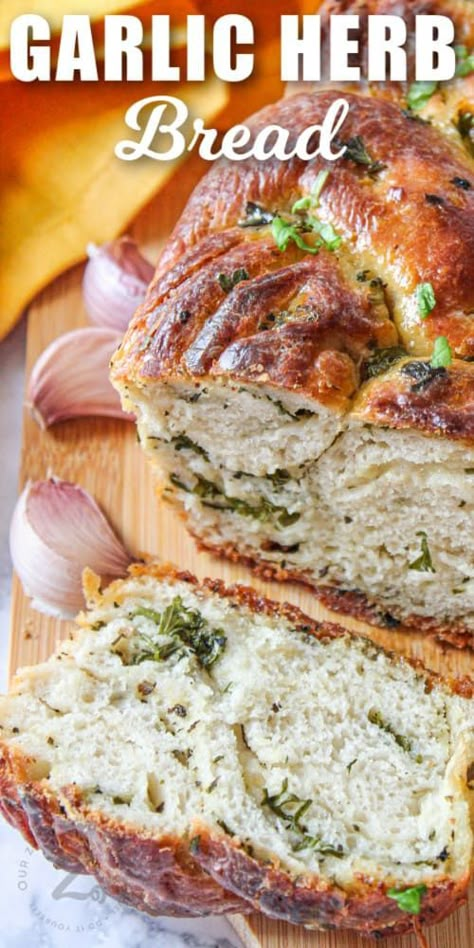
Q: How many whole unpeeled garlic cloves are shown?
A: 3